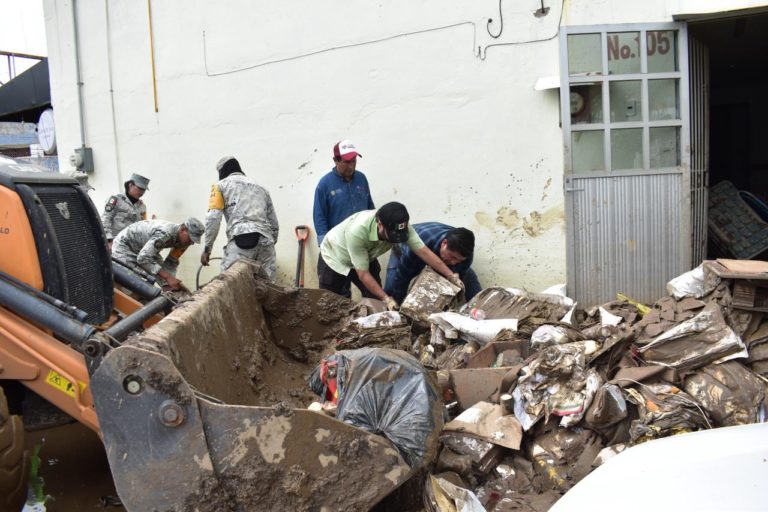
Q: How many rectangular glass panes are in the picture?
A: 9